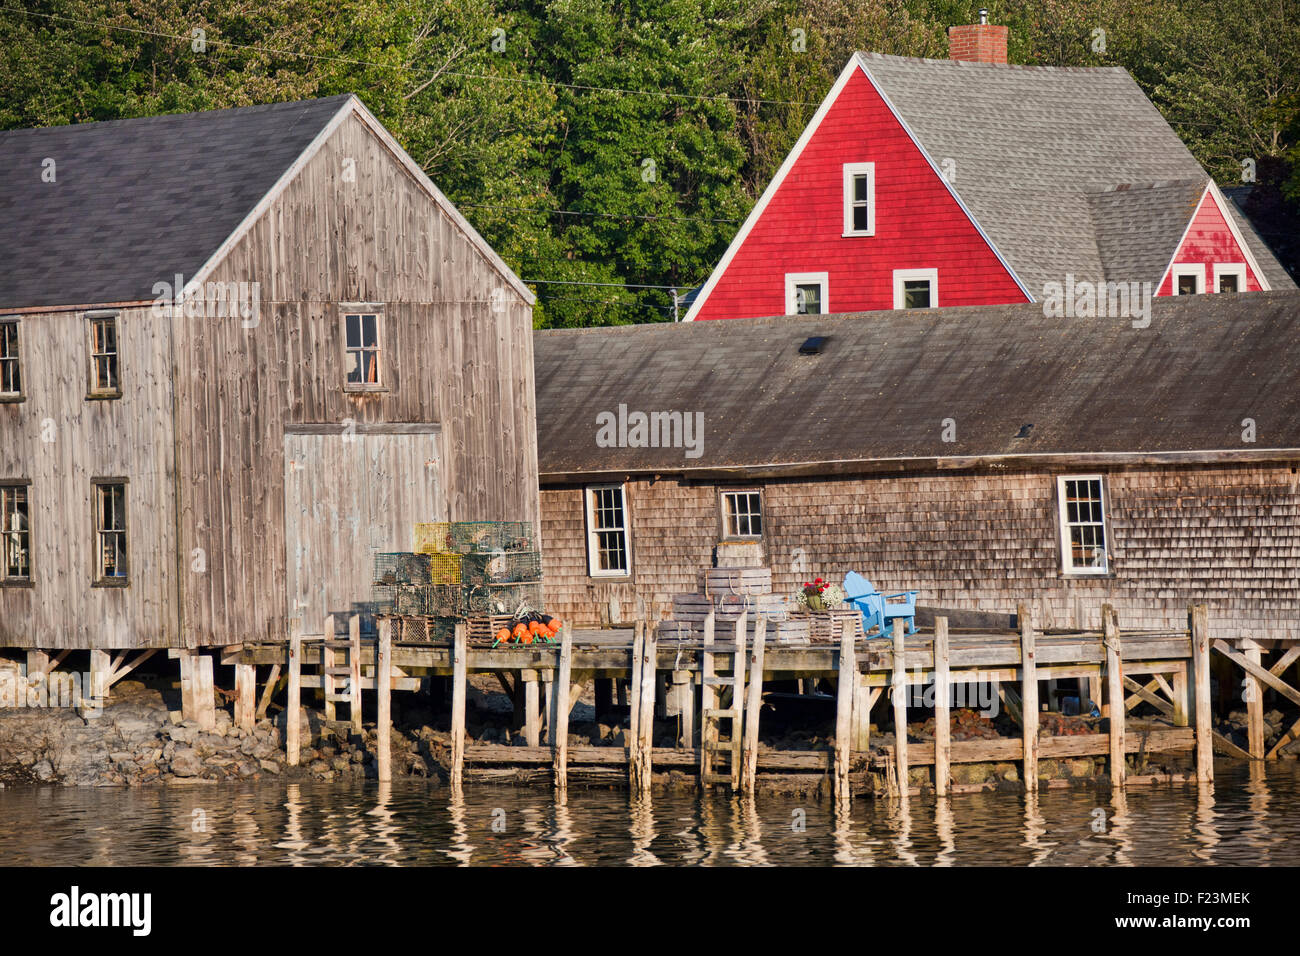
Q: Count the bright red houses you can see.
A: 1